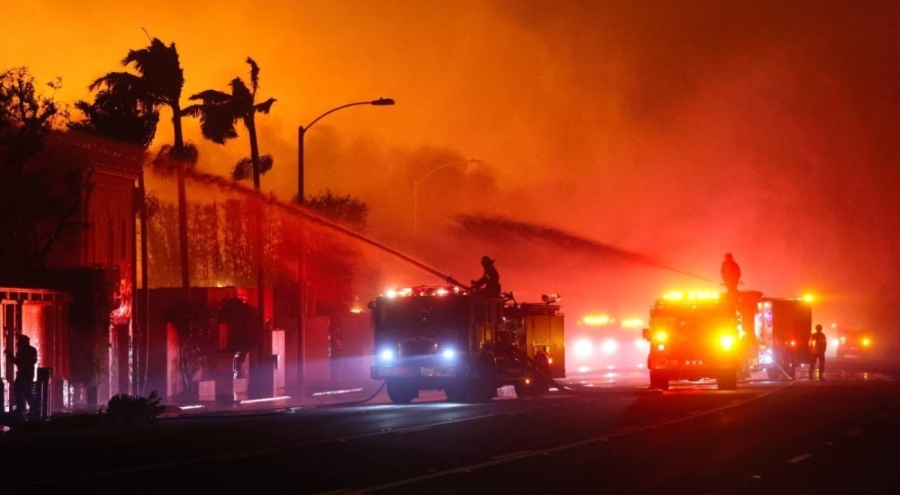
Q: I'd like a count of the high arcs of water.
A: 2